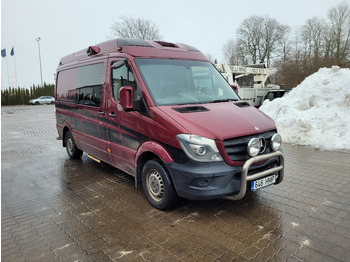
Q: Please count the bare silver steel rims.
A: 2